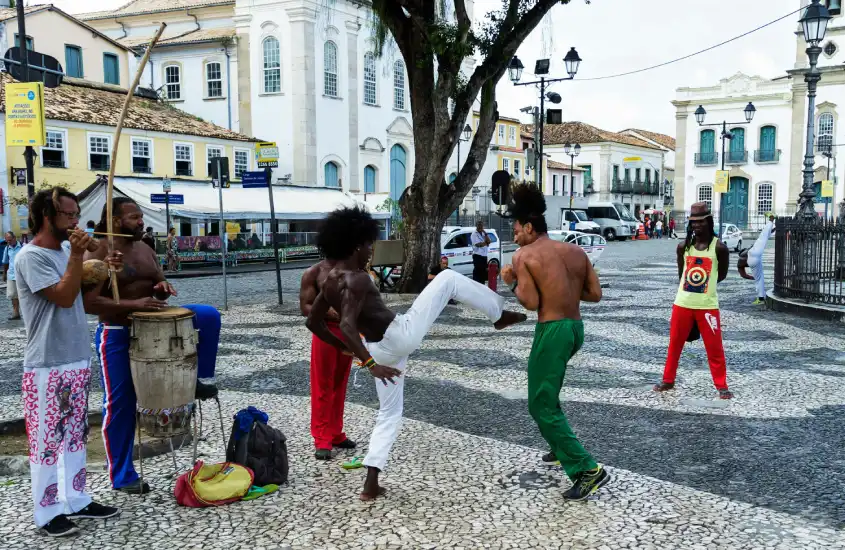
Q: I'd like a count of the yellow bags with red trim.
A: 1